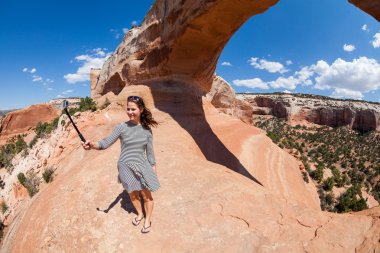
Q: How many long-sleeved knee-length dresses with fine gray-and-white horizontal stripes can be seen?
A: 1